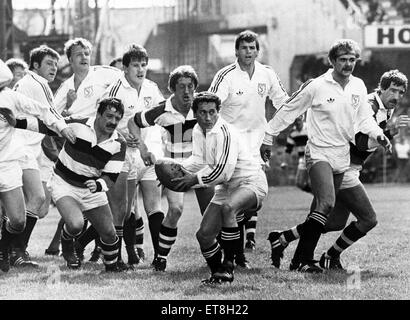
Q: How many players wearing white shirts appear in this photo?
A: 7